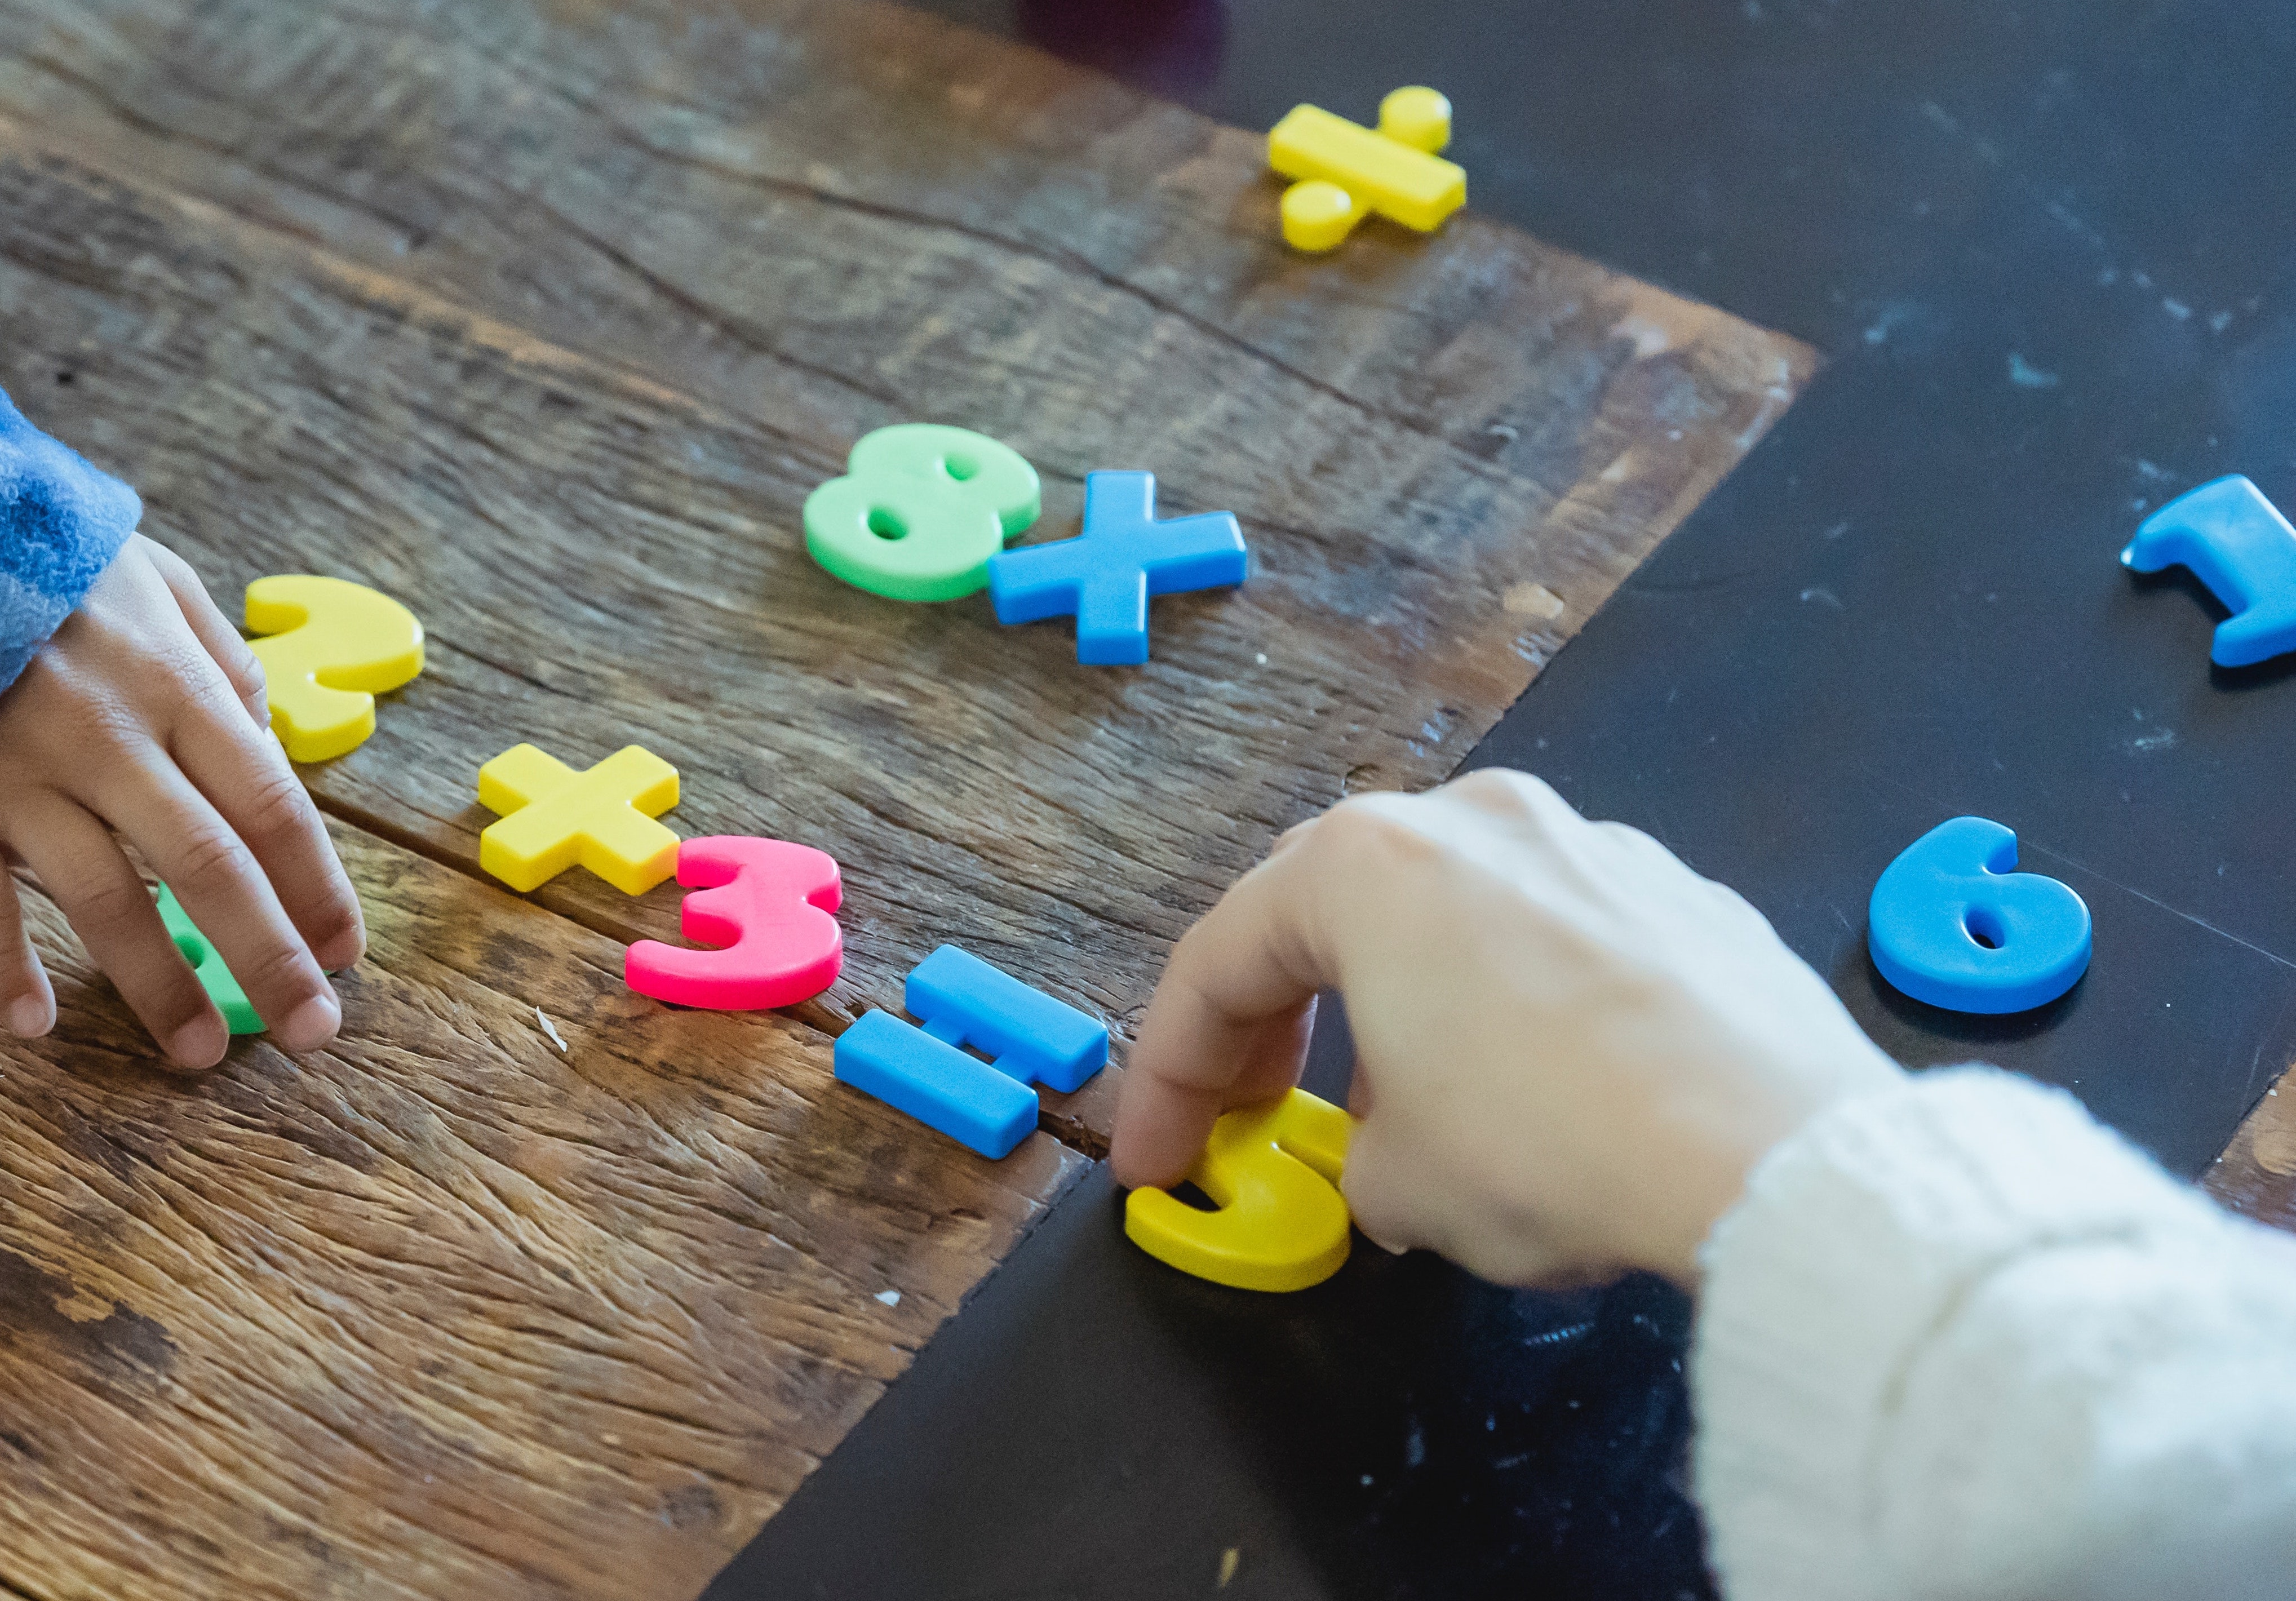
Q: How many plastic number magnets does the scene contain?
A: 7